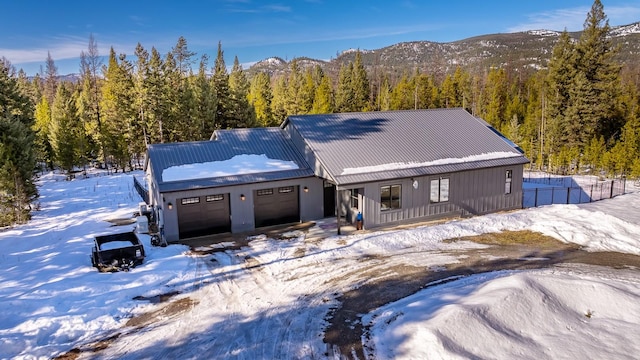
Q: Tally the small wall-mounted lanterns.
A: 3